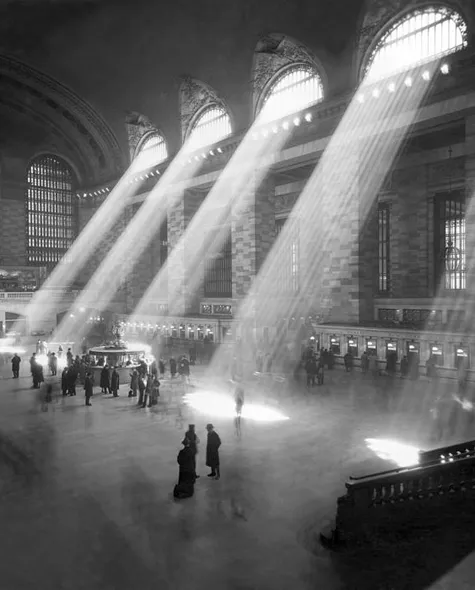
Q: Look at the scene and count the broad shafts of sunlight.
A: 4